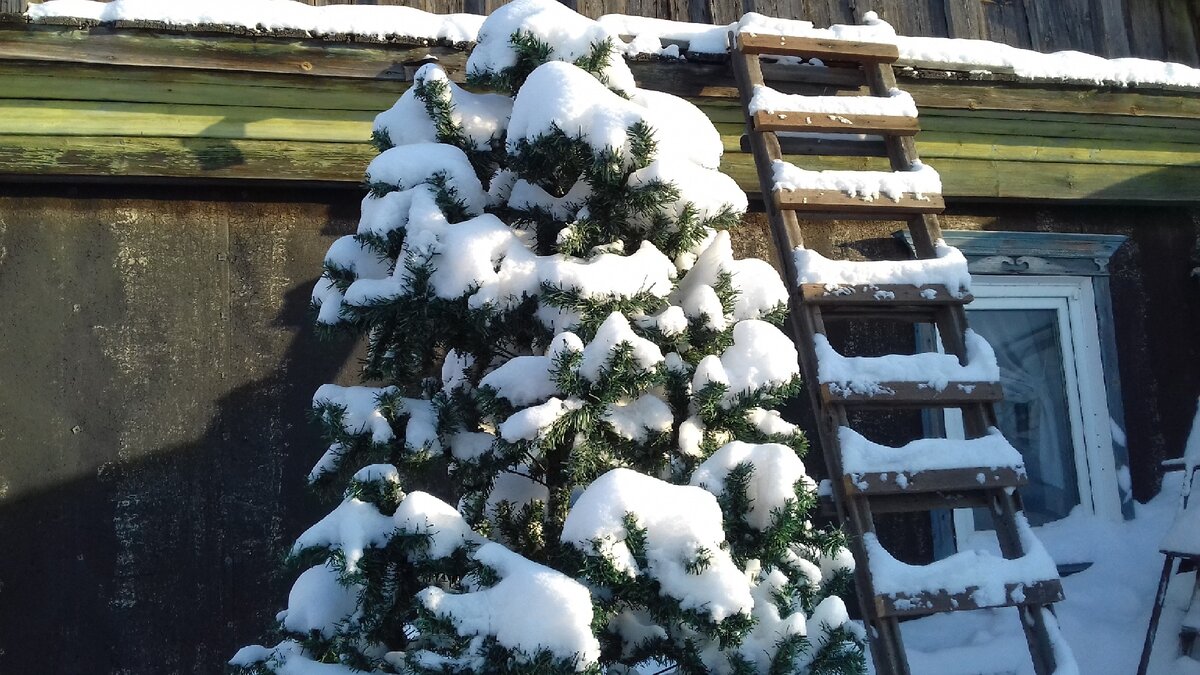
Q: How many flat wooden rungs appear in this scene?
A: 7